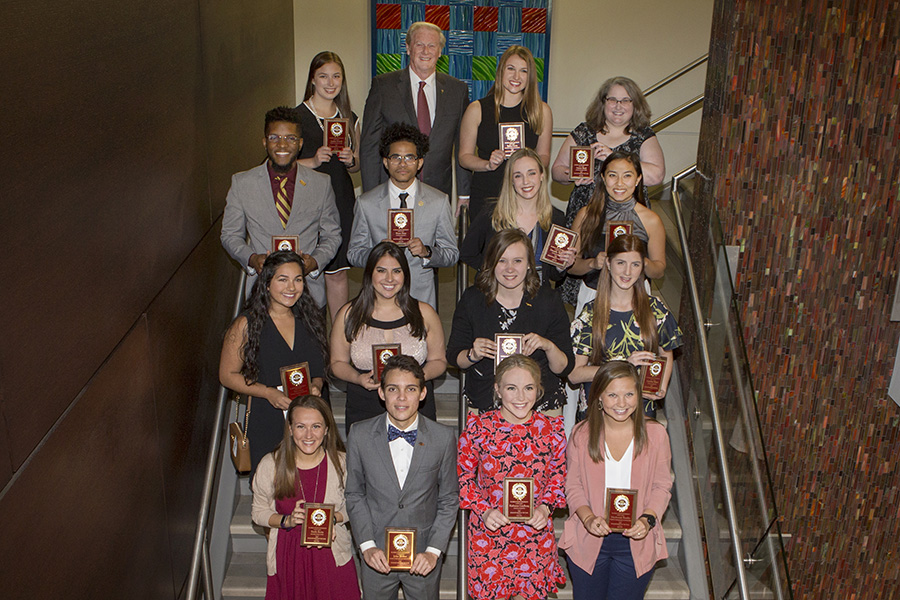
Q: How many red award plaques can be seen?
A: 15